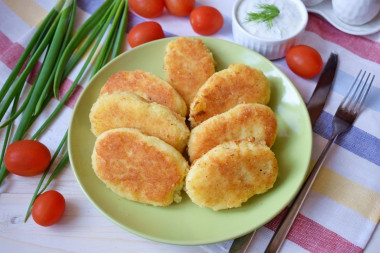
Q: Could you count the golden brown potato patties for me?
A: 7